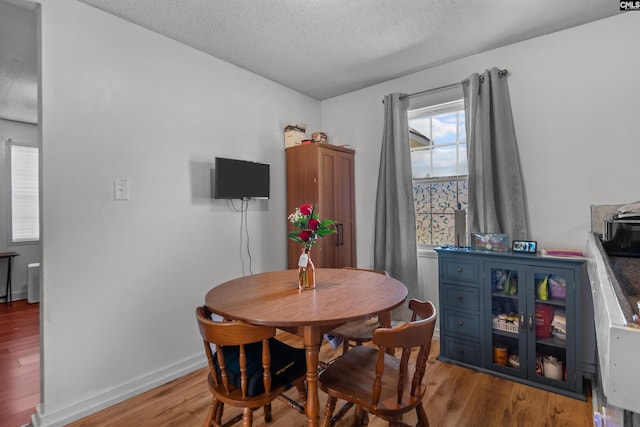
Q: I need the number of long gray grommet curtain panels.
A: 2